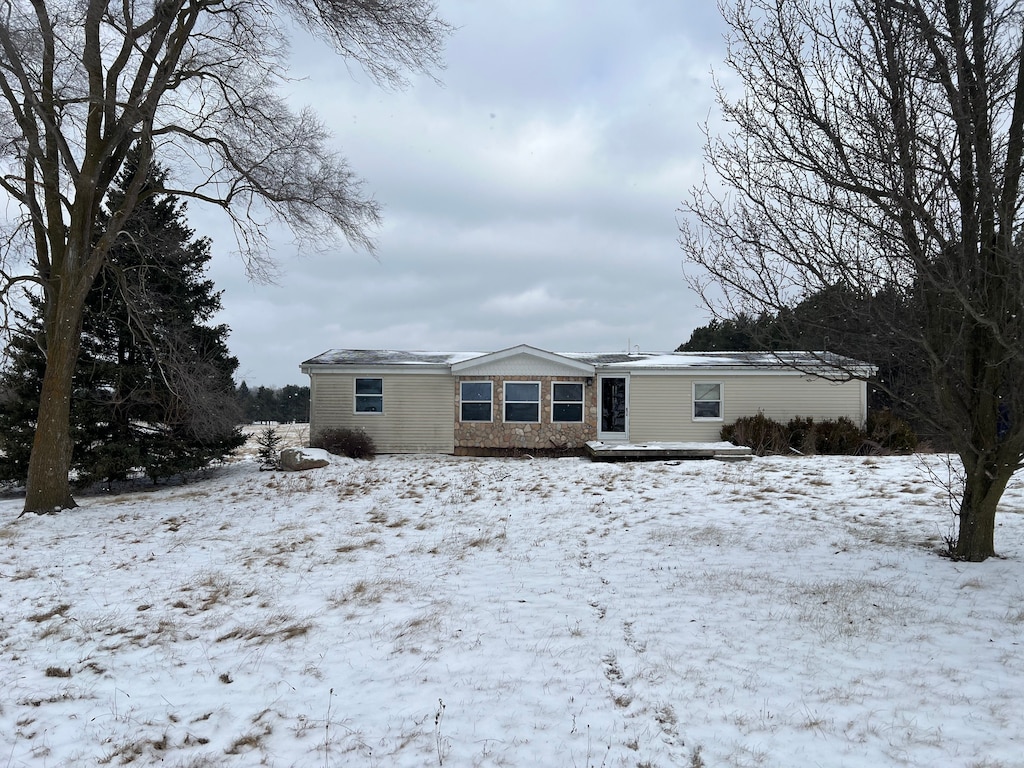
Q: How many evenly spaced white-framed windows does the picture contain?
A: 3